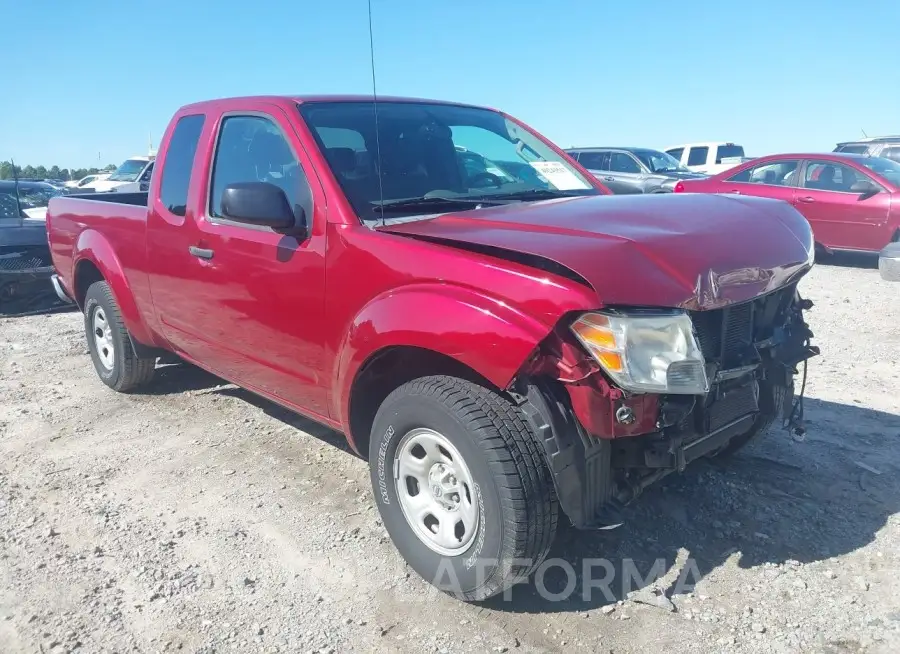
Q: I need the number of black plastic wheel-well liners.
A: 1